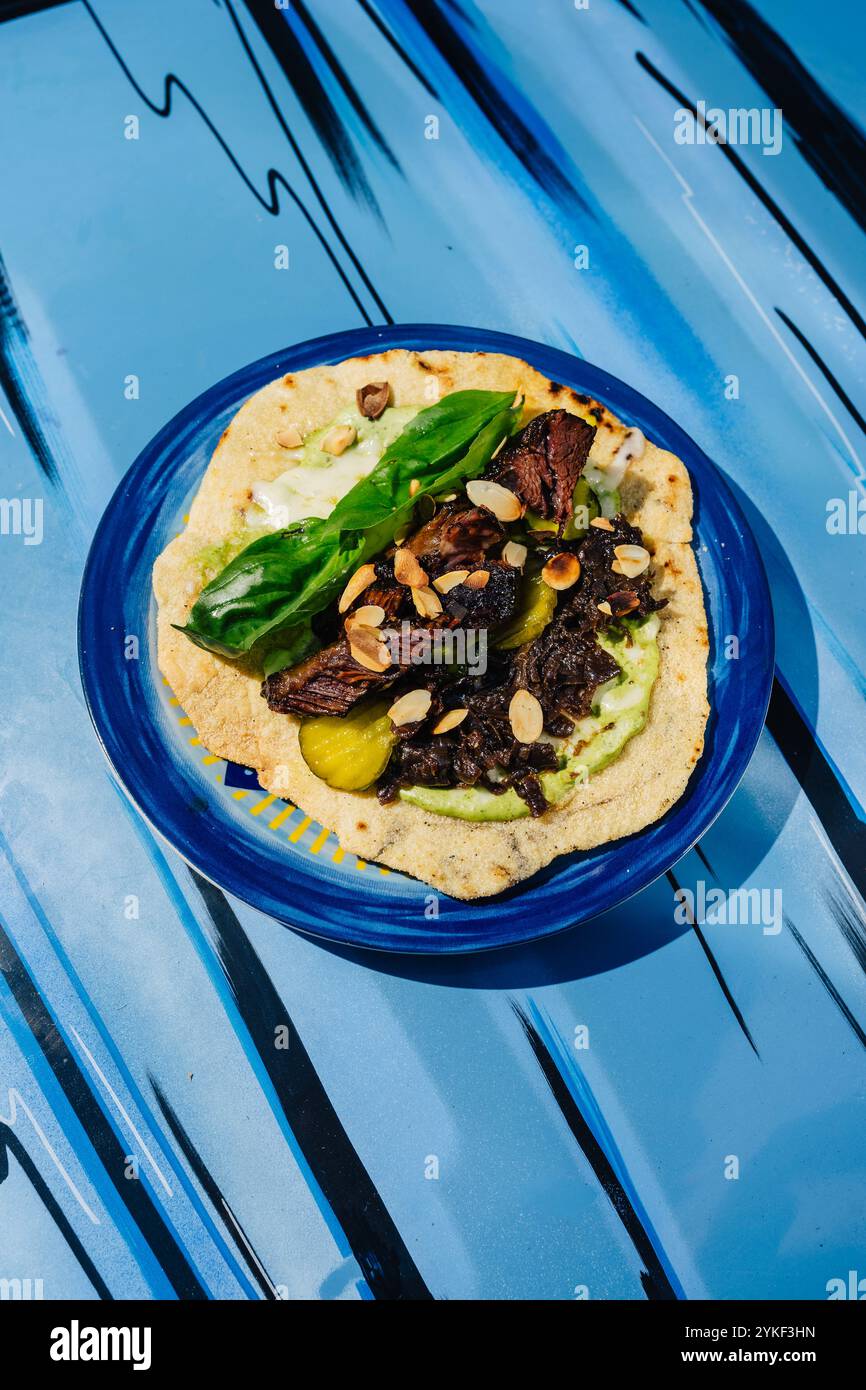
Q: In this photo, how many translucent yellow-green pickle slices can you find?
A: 3